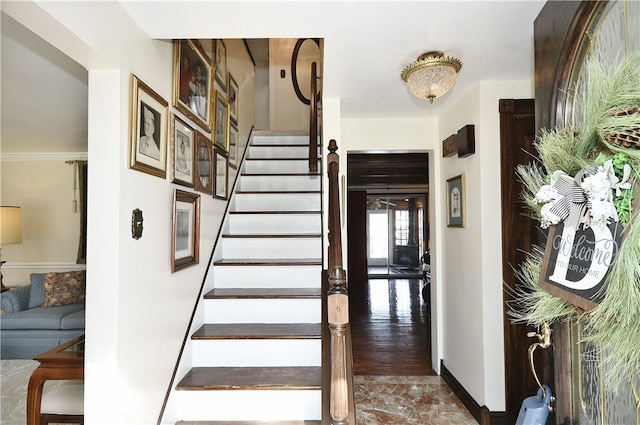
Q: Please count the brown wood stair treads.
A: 11